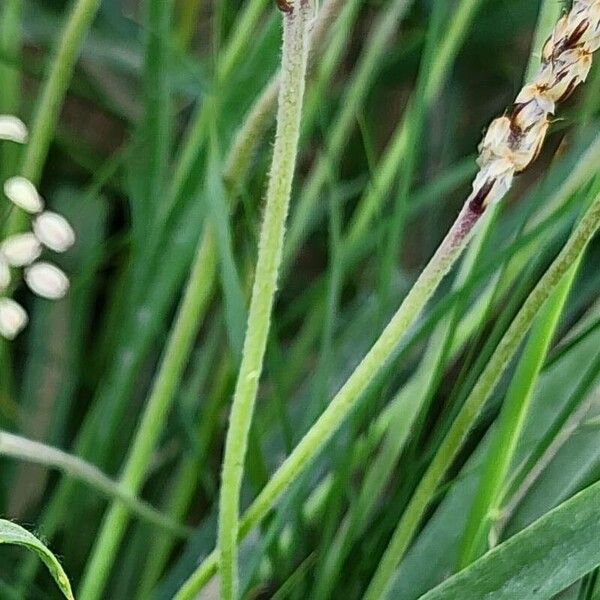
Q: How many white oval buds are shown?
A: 7